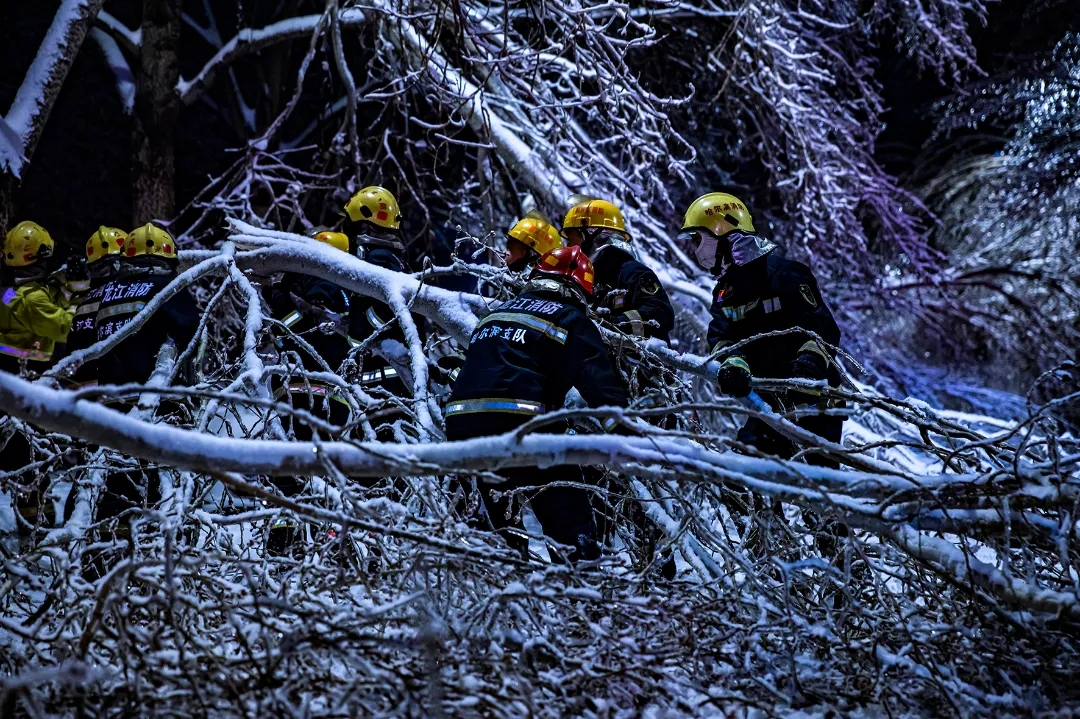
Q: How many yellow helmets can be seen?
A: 8